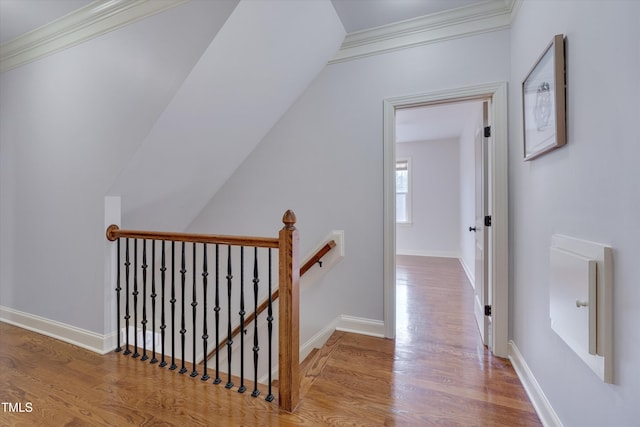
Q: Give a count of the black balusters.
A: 15